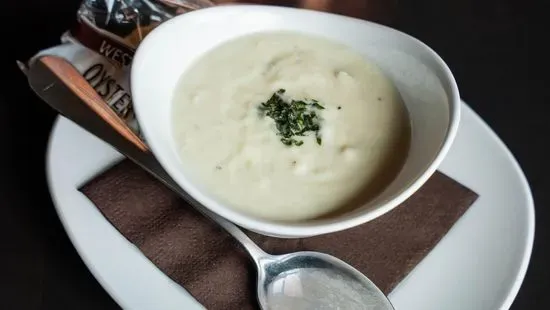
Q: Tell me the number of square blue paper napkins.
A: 0